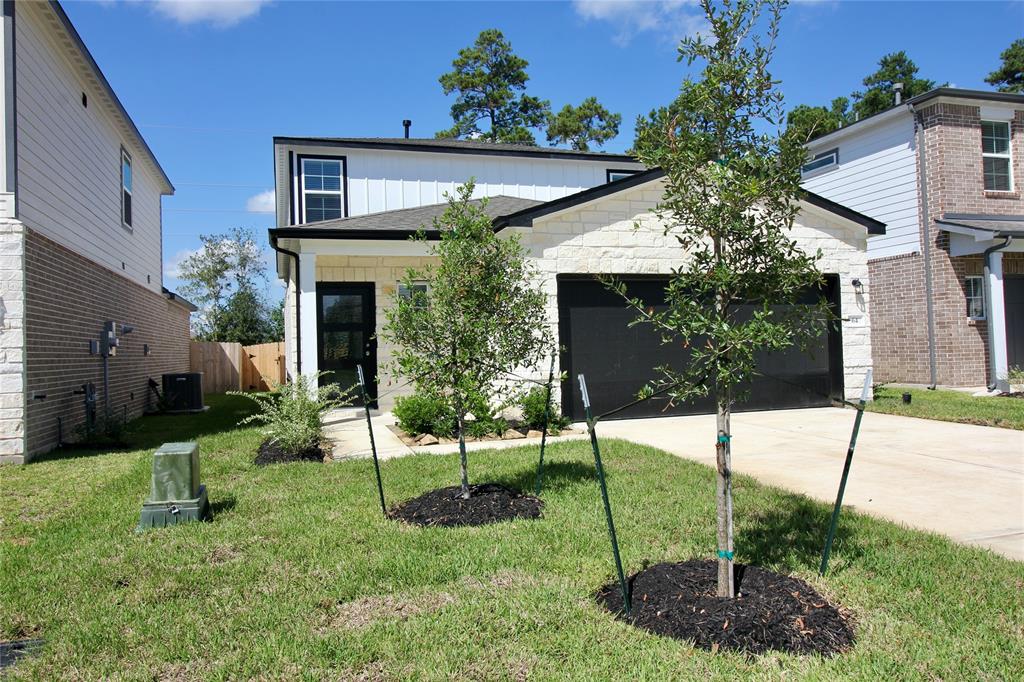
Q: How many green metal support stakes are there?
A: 4